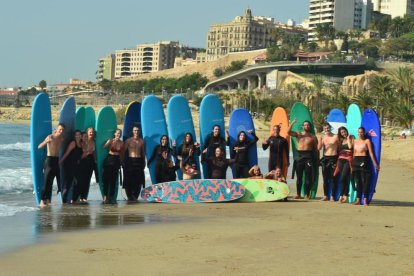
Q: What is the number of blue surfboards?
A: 9